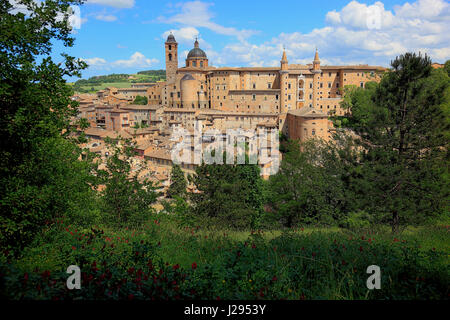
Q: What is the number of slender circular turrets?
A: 2